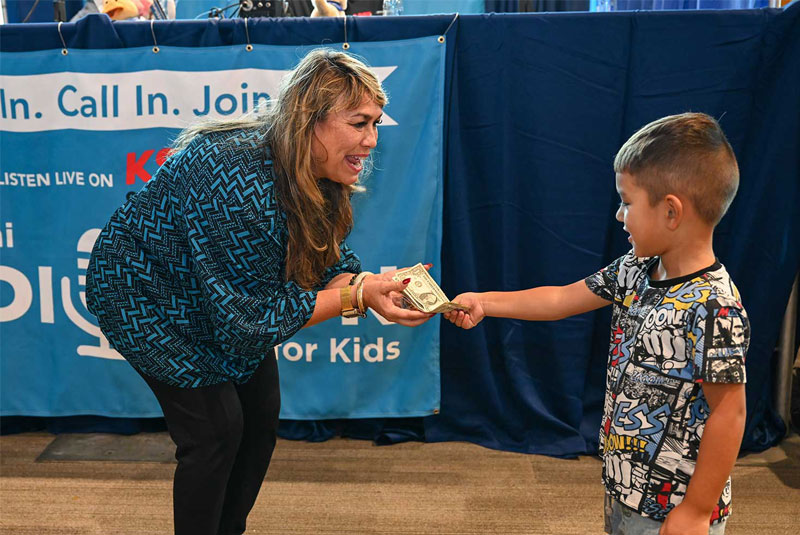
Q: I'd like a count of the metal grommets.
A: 6